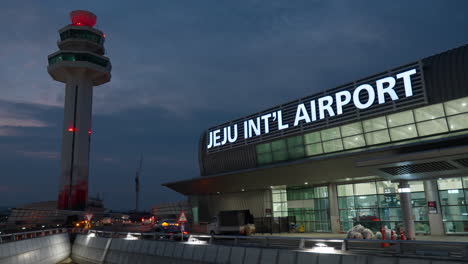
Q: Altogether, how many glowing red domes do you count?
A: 1